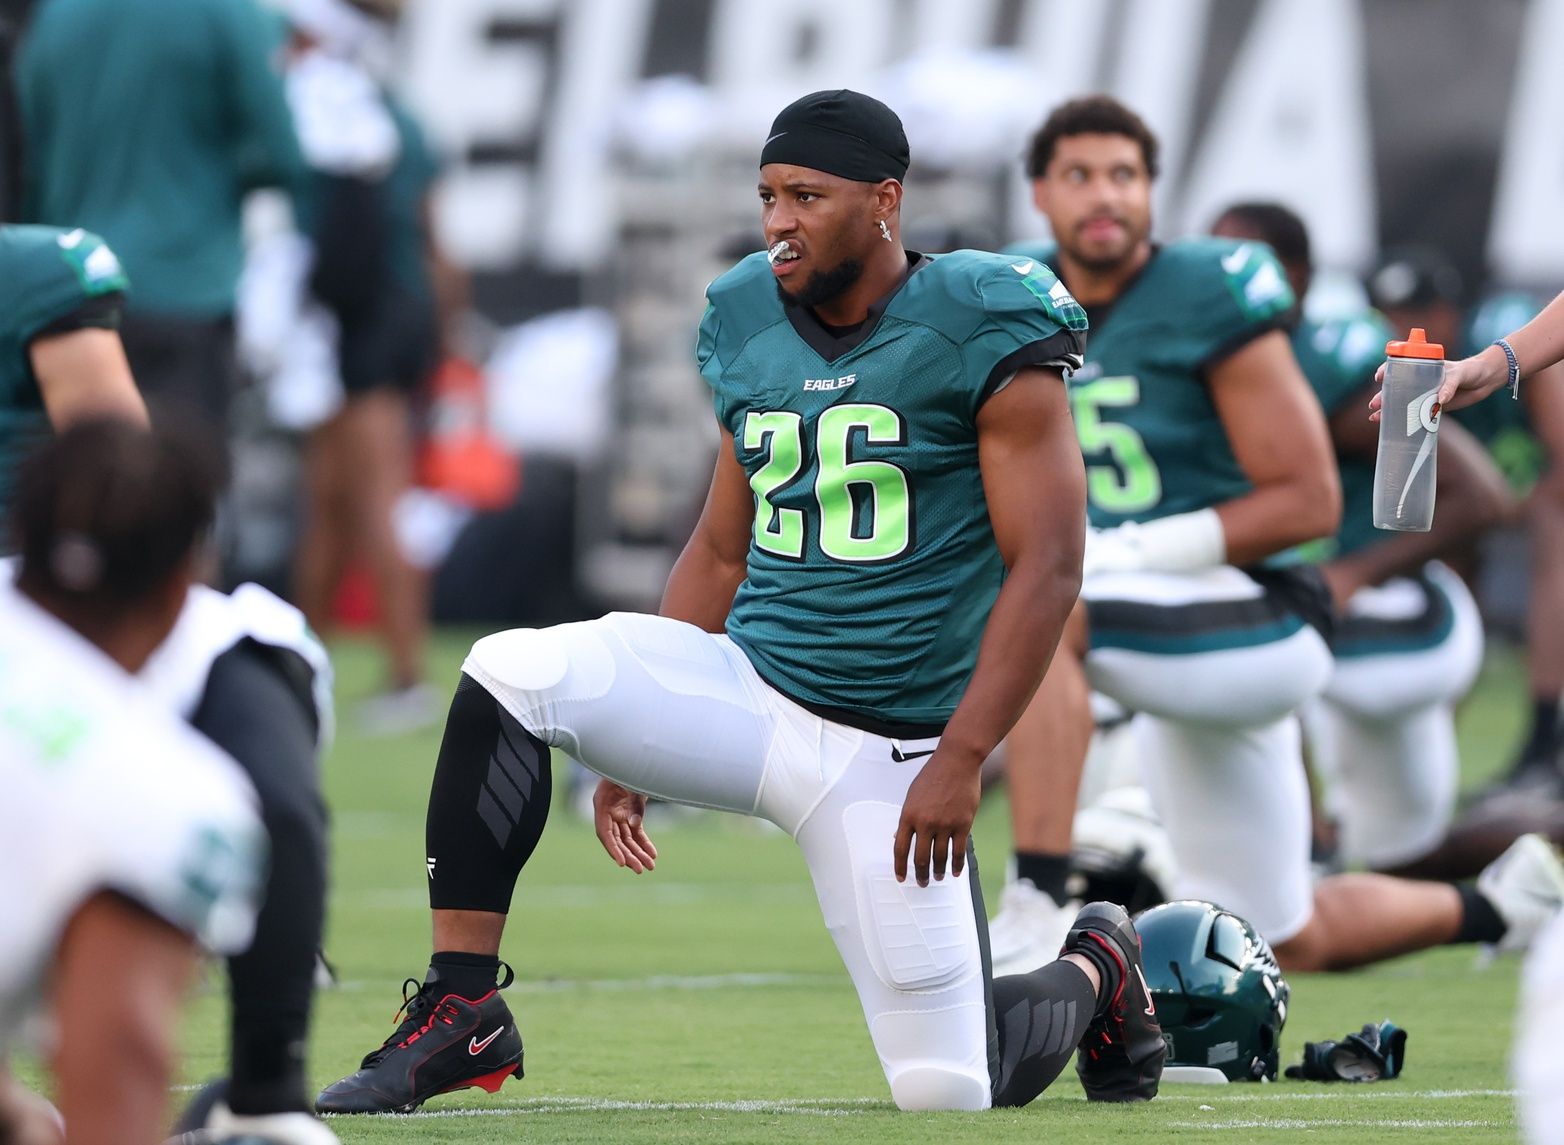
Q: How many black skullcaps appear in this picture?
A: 1